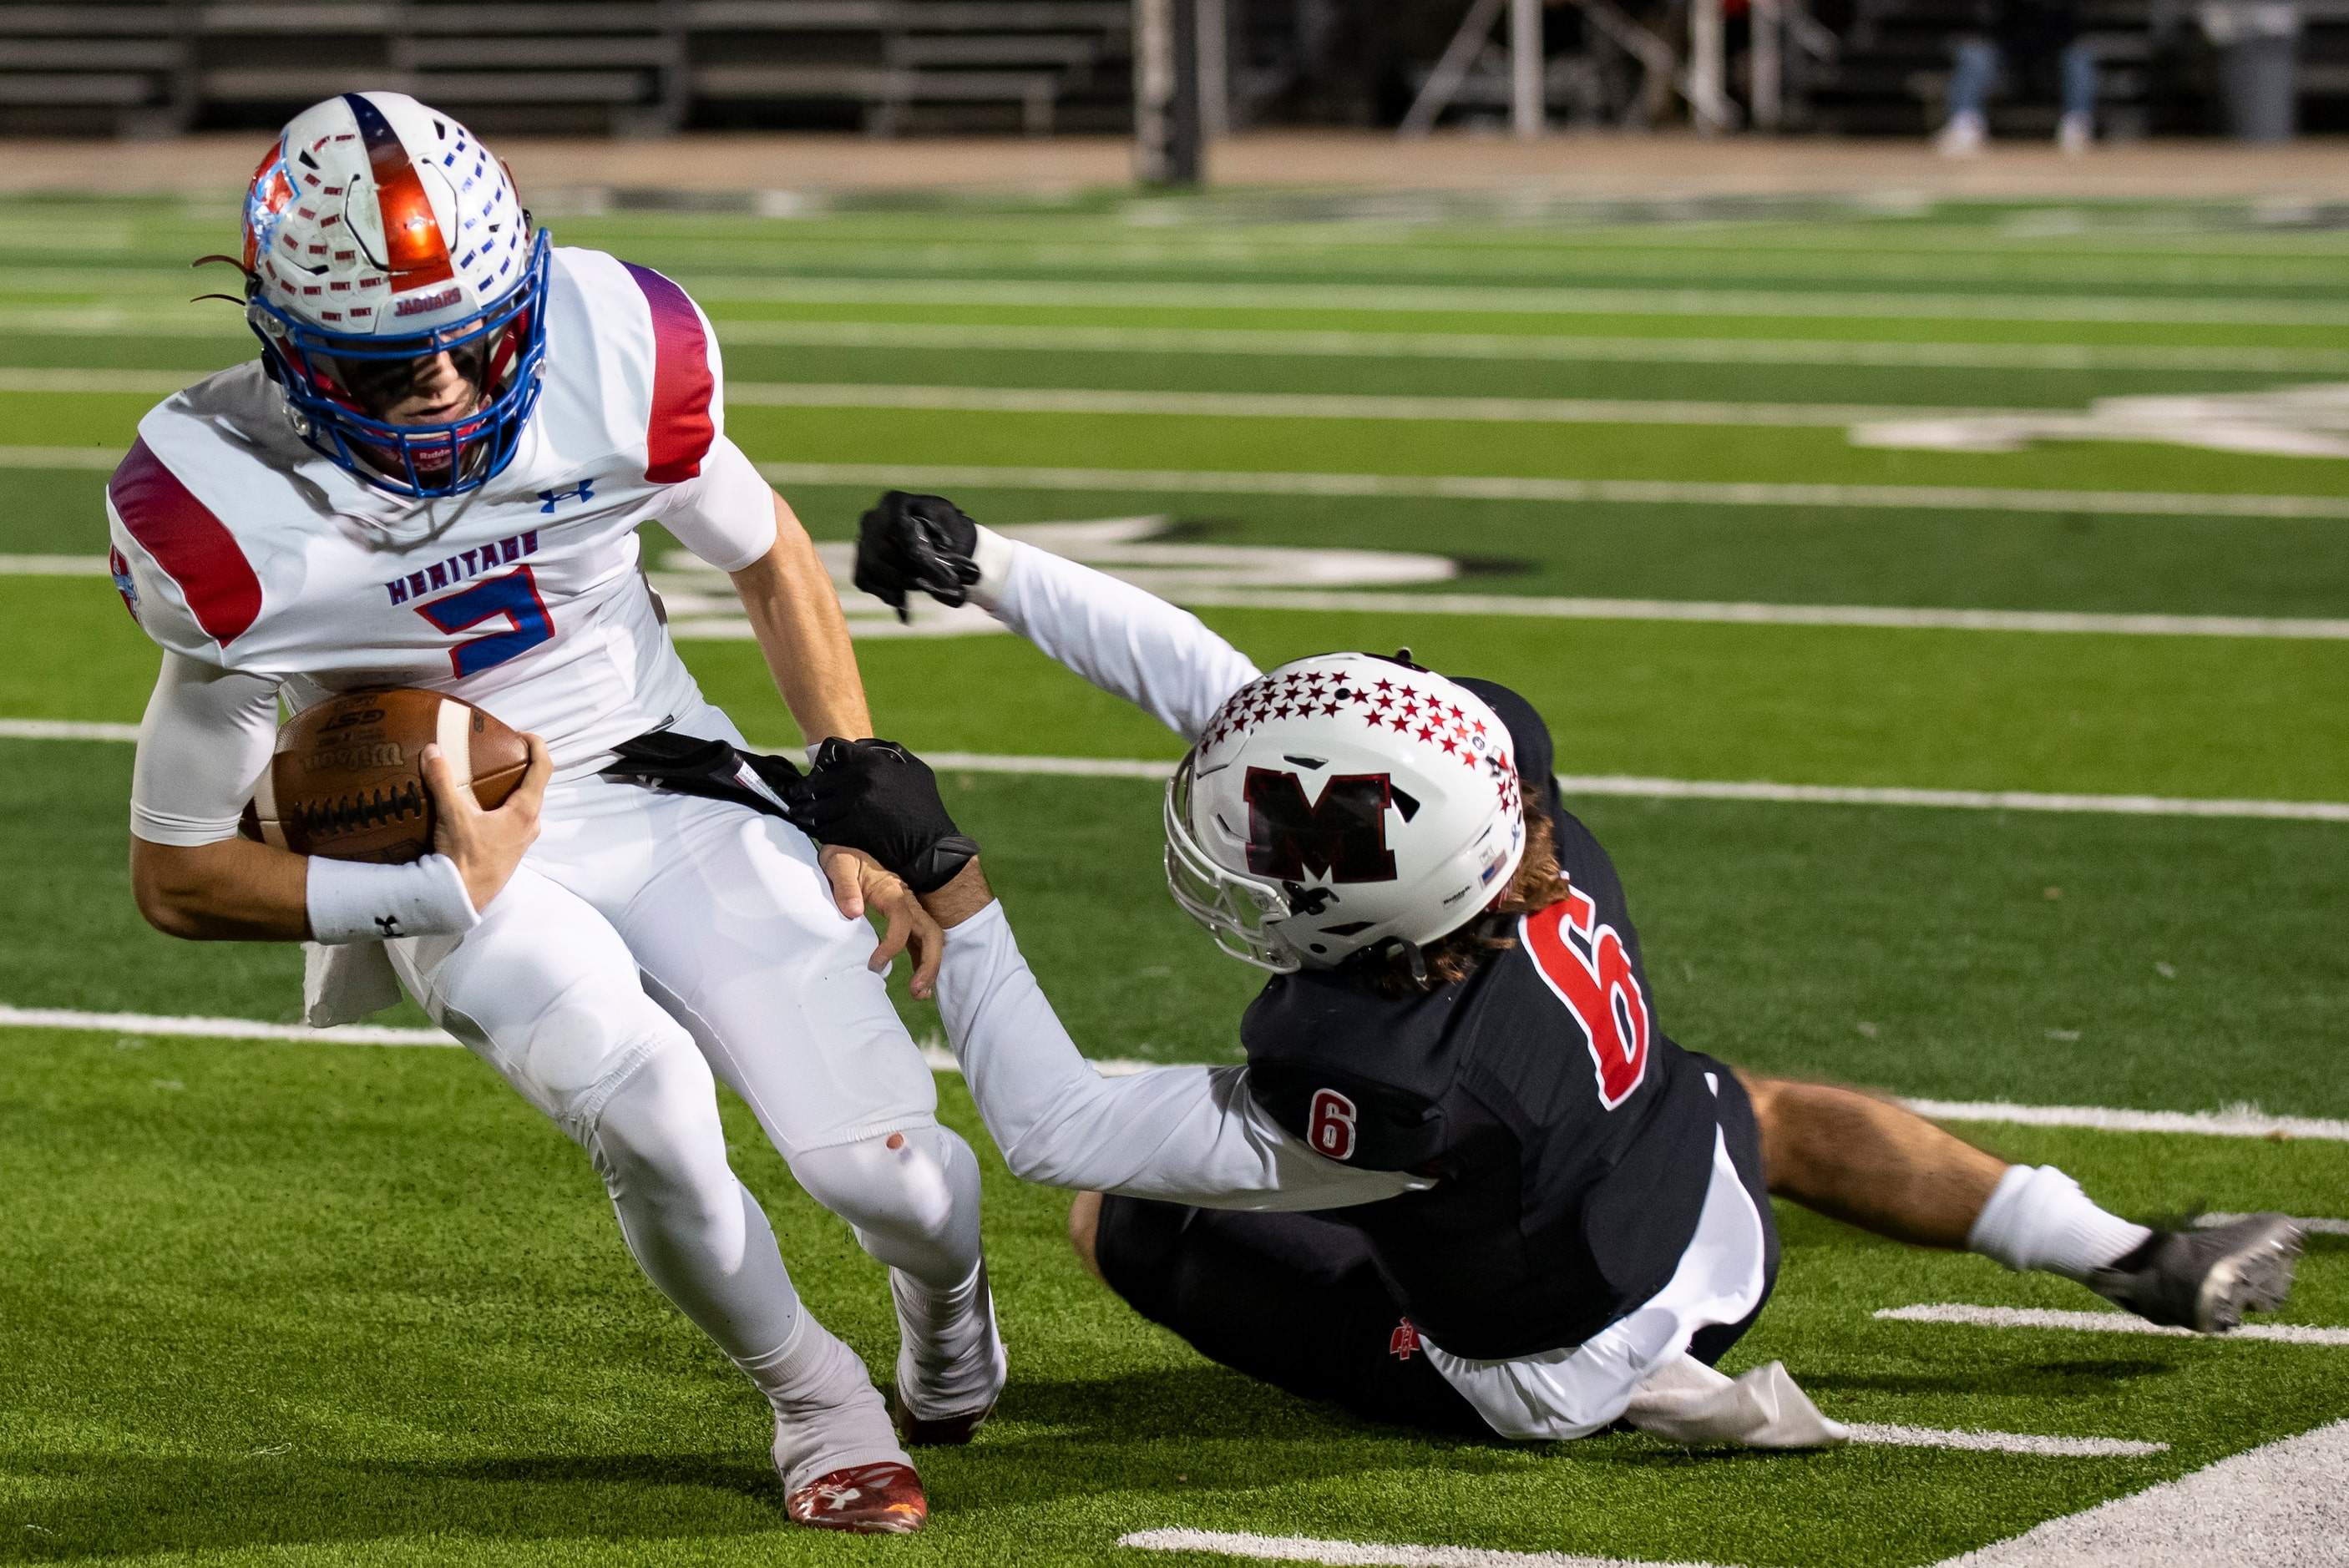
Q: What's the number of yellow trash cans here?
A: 0